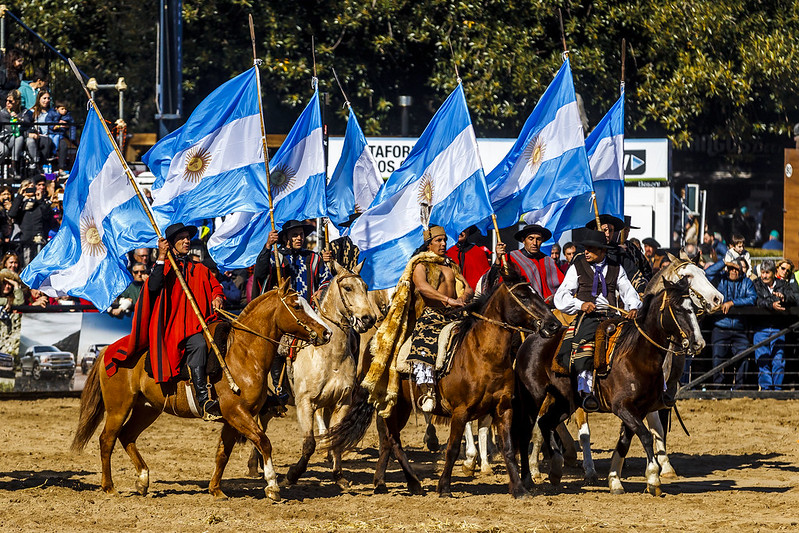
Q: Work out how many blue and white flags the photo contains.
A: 7